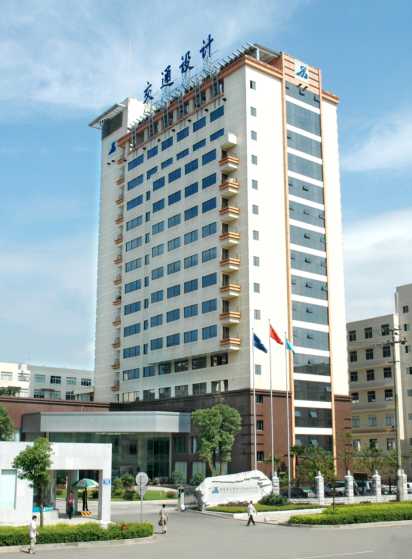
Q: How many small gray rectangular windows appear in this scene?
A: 11